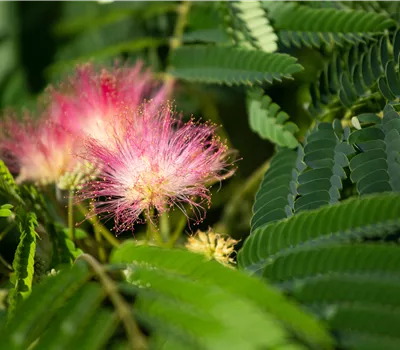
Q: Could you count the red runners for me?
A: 0